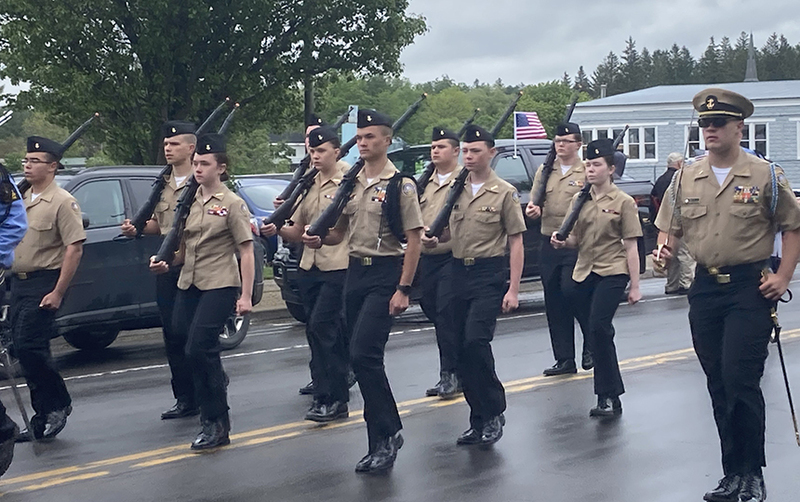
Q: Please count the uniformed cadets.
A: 11